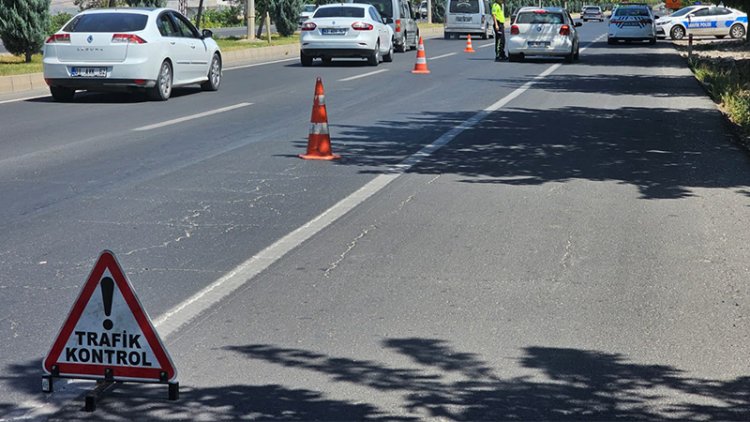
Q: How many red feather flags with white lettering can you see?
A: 0